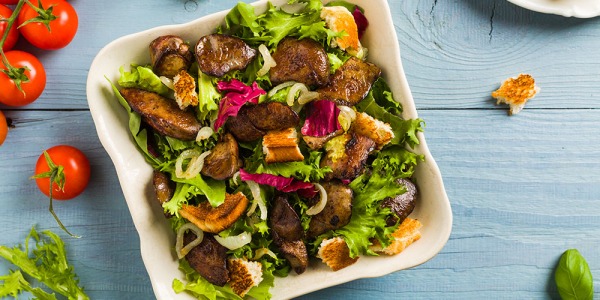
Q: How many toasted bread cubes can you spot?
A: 9